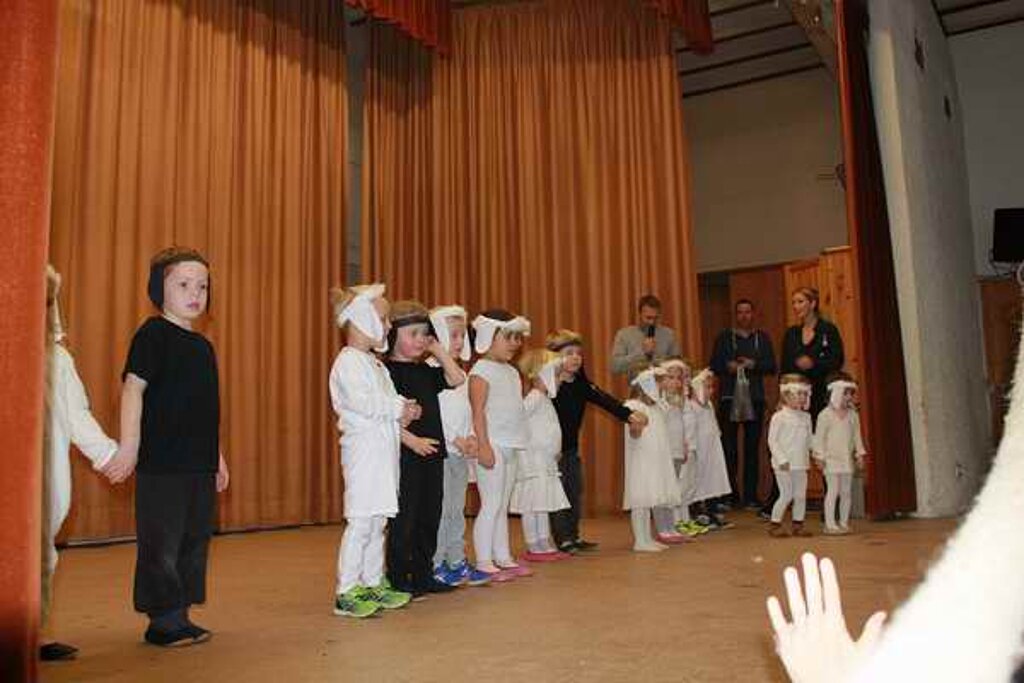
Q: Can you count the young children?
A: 13